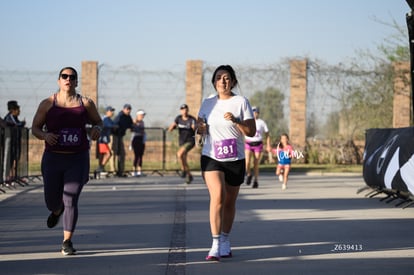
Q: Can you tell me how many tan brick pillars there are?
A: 4